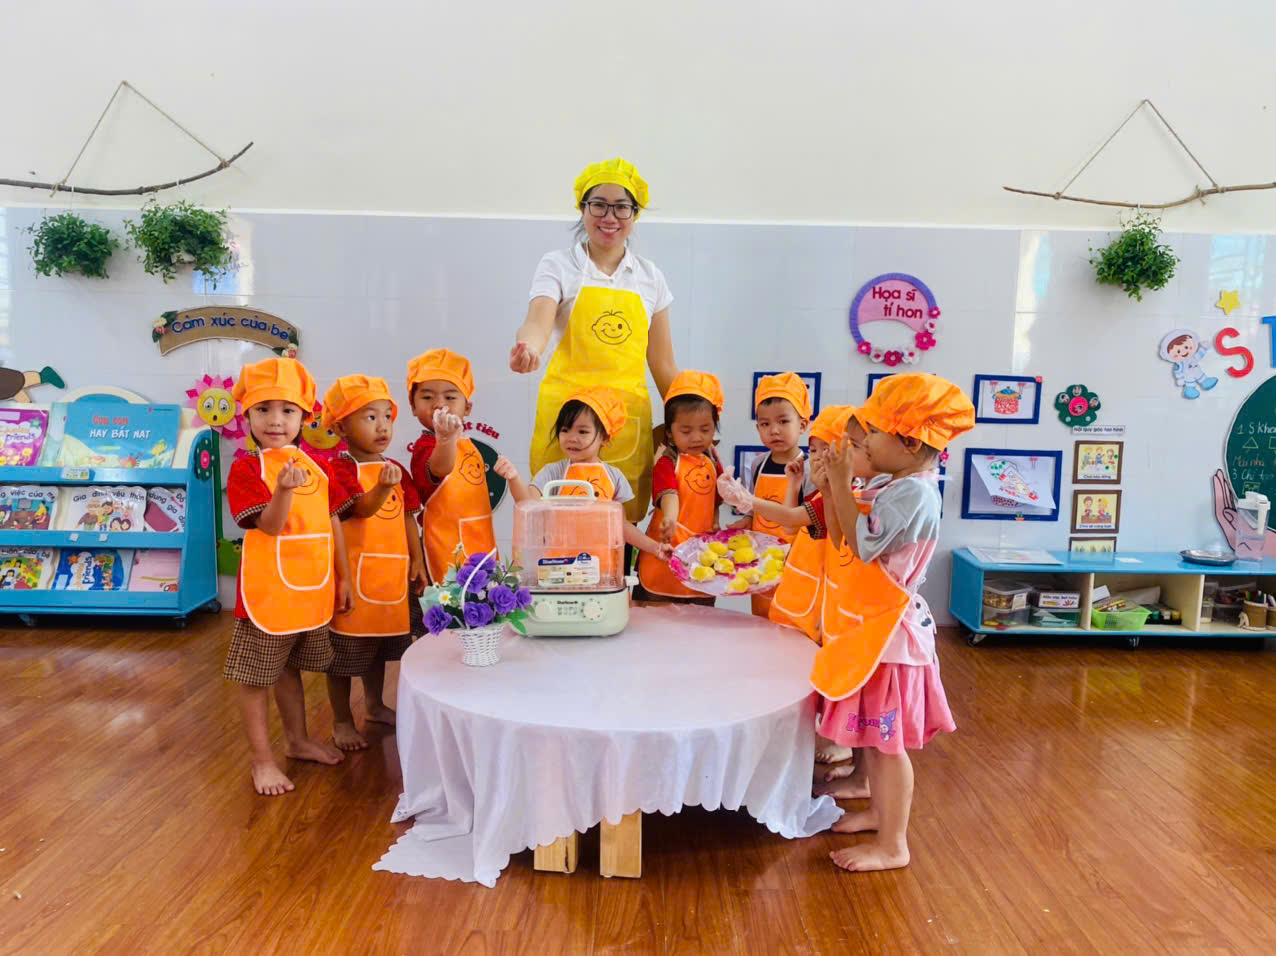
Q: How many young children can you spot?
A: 9